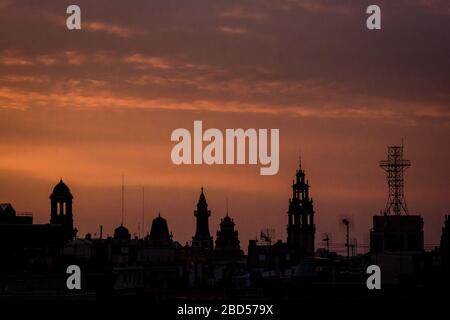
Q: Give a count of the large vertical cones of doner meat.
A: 0